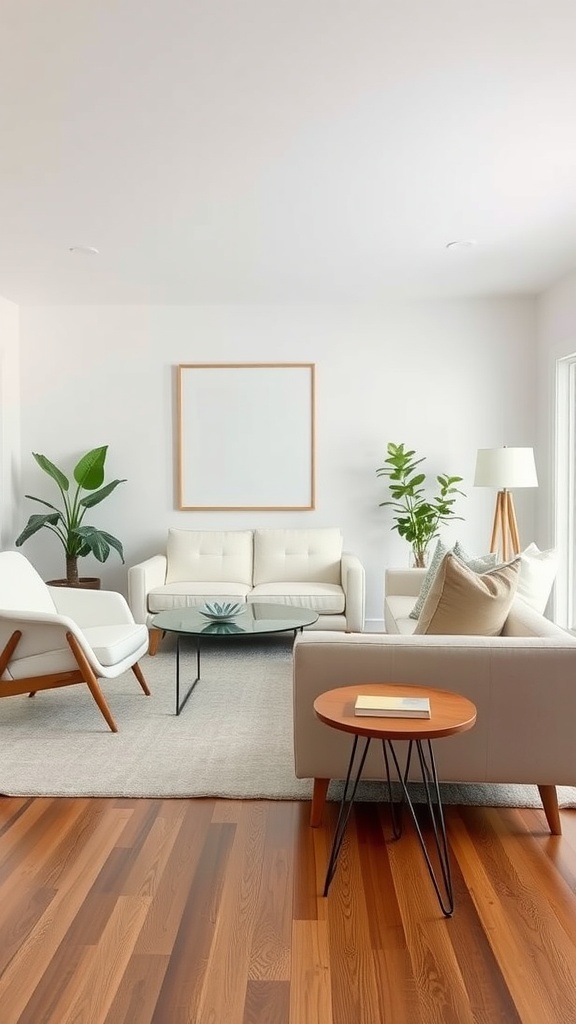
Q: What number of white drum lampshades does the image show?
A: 1